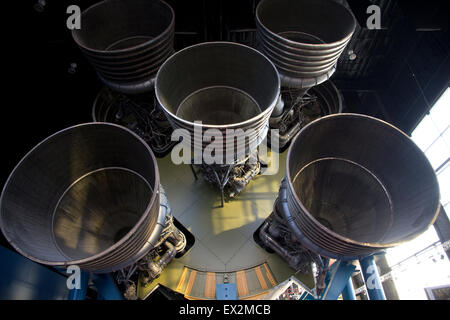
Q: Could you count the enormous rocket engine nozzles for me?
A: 5